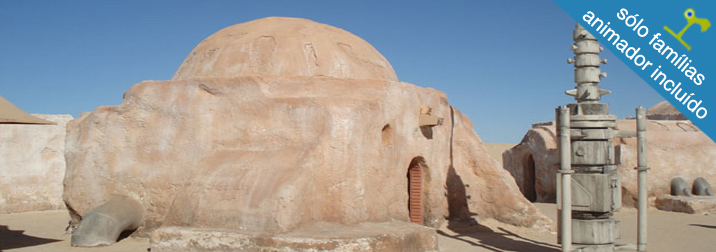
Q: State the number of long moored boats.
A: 0